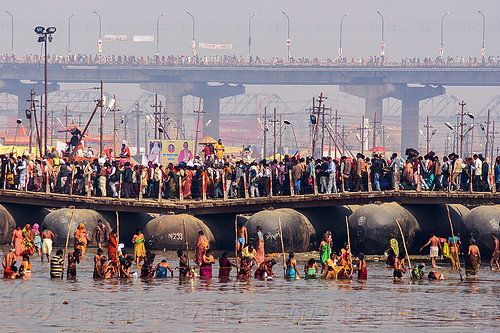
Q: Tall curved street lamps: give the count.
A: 11